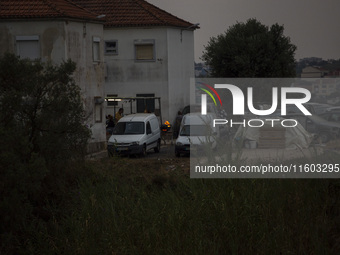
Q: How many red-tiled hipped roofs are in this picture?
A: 2